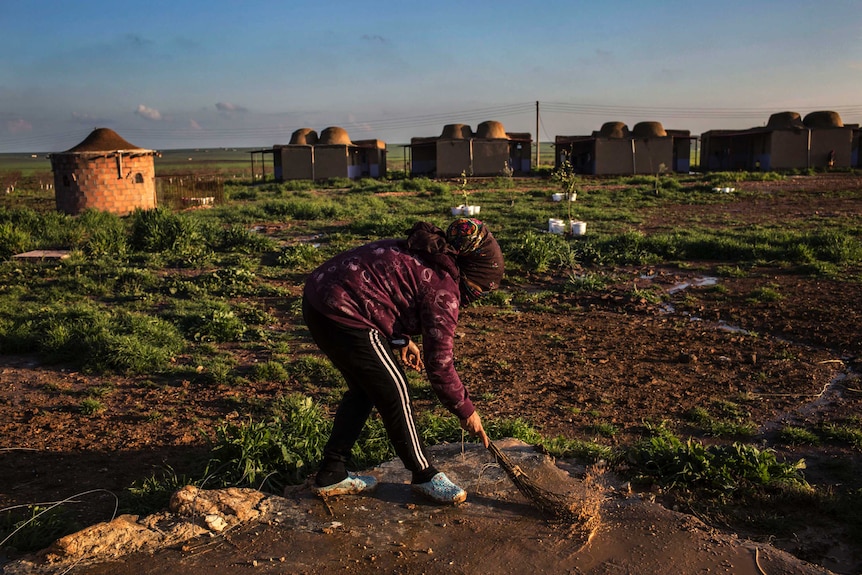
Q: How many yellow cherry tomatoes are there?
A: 0